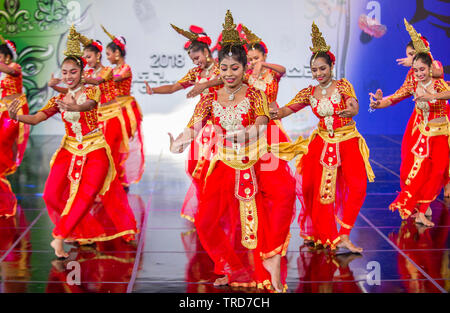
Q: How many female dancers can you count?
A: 10